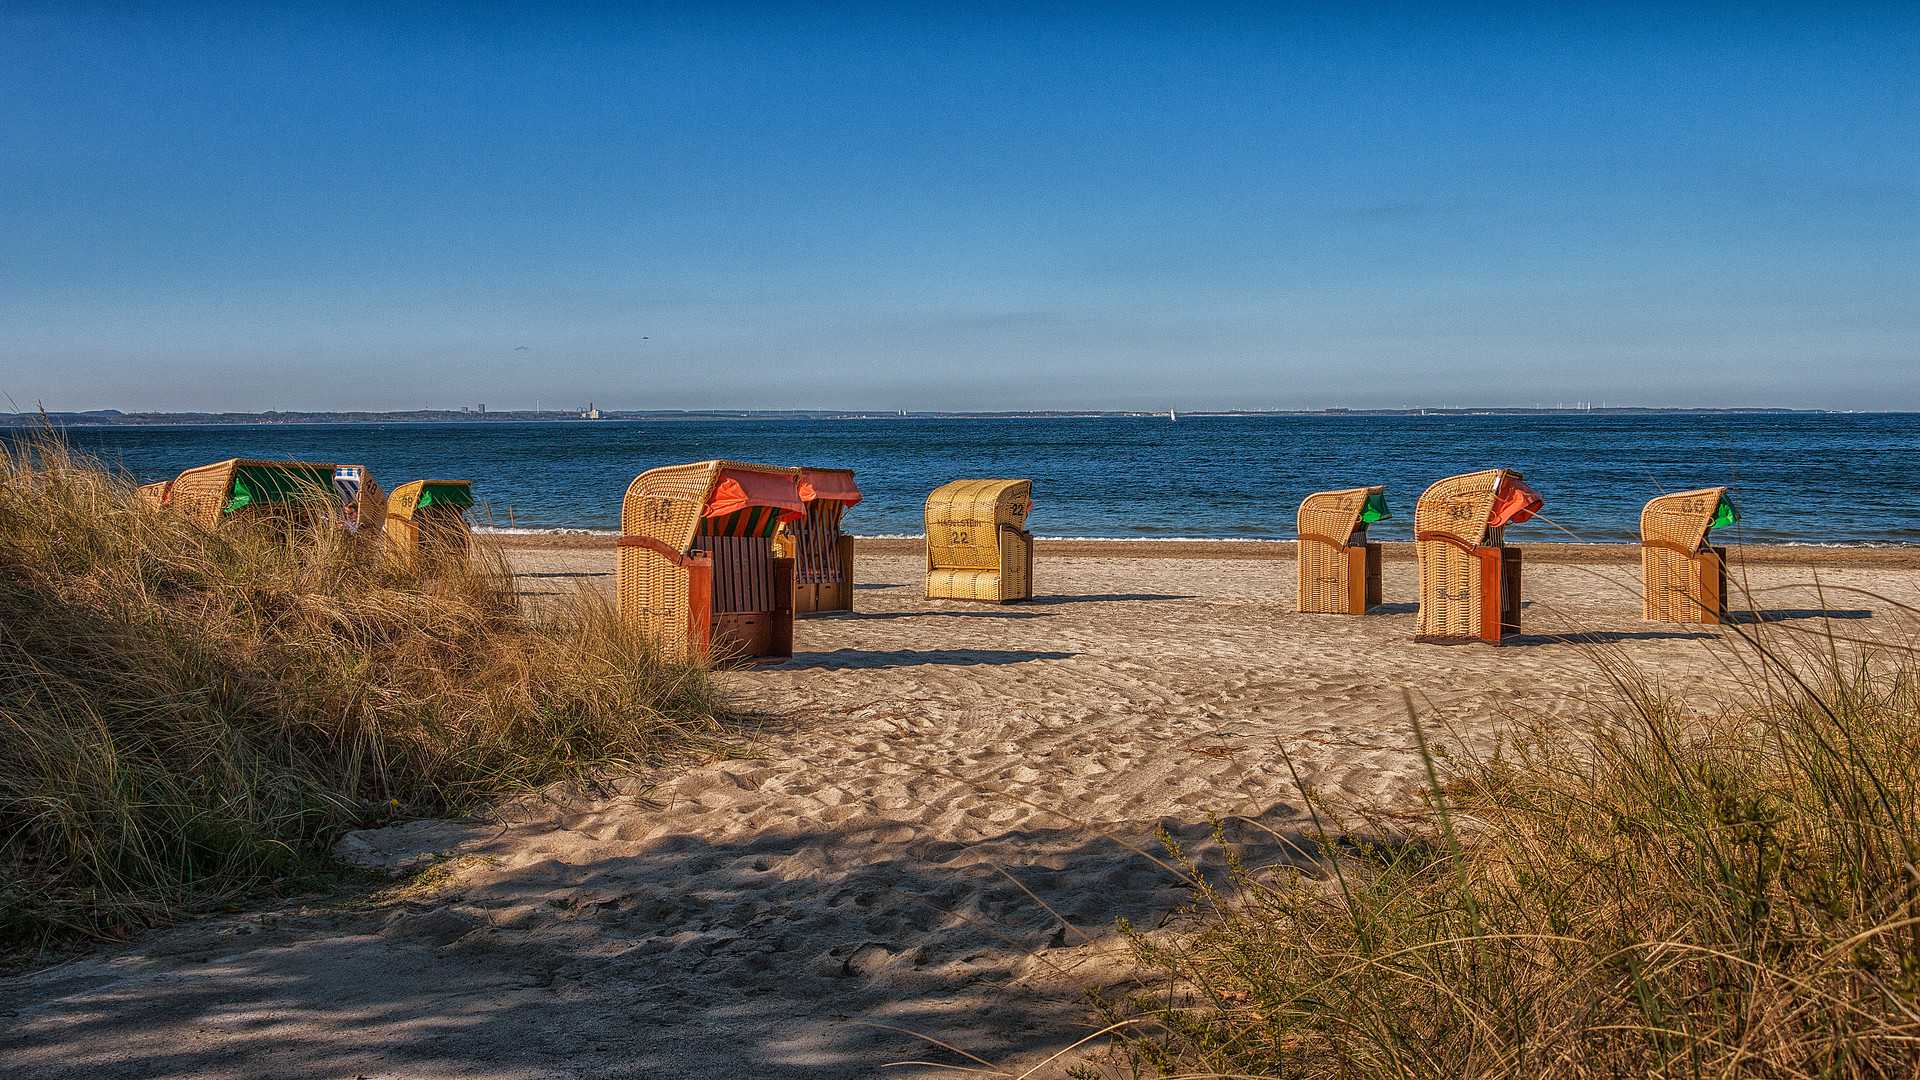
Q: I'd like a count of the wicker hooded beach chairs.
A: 10